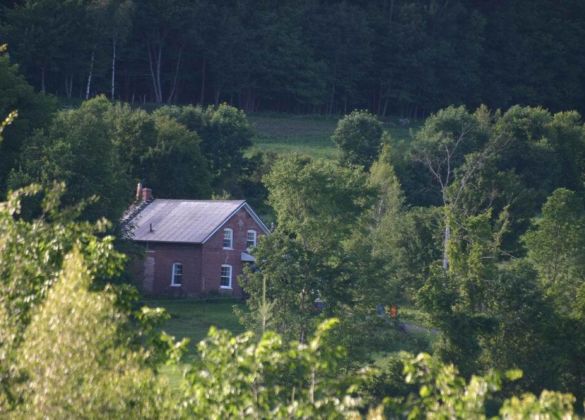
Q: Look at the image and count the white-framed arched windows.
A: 4